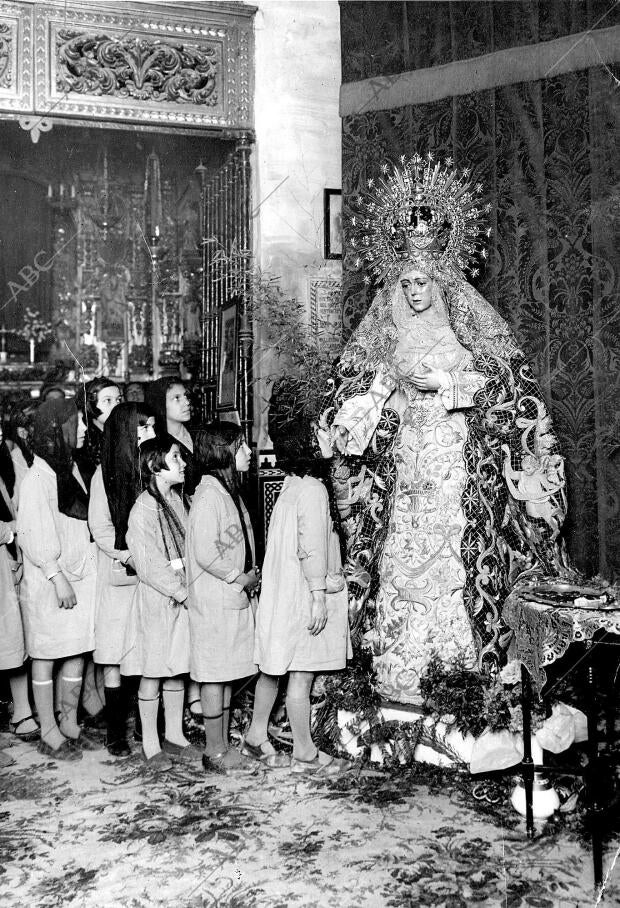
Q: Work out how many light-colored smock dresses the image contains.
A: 6